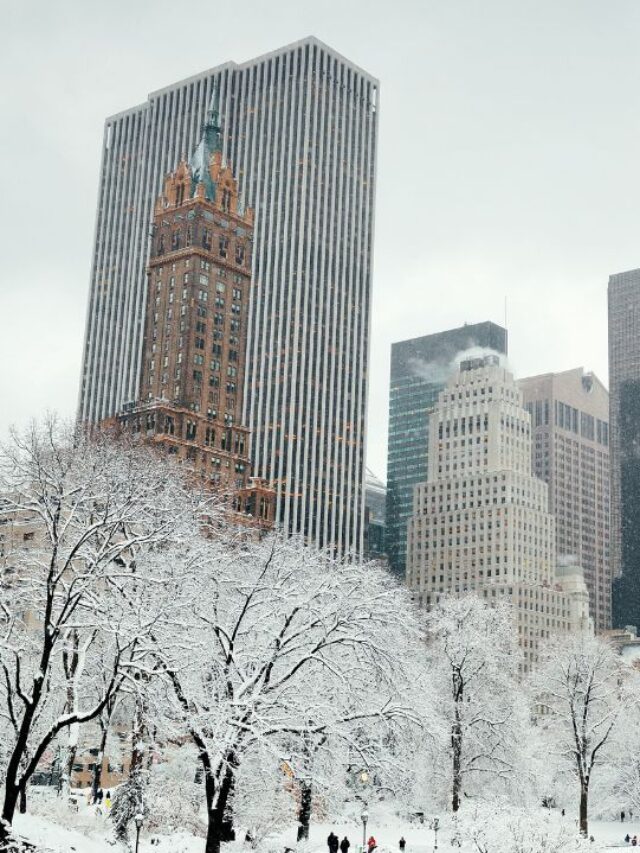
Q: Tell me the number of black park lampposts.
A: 3